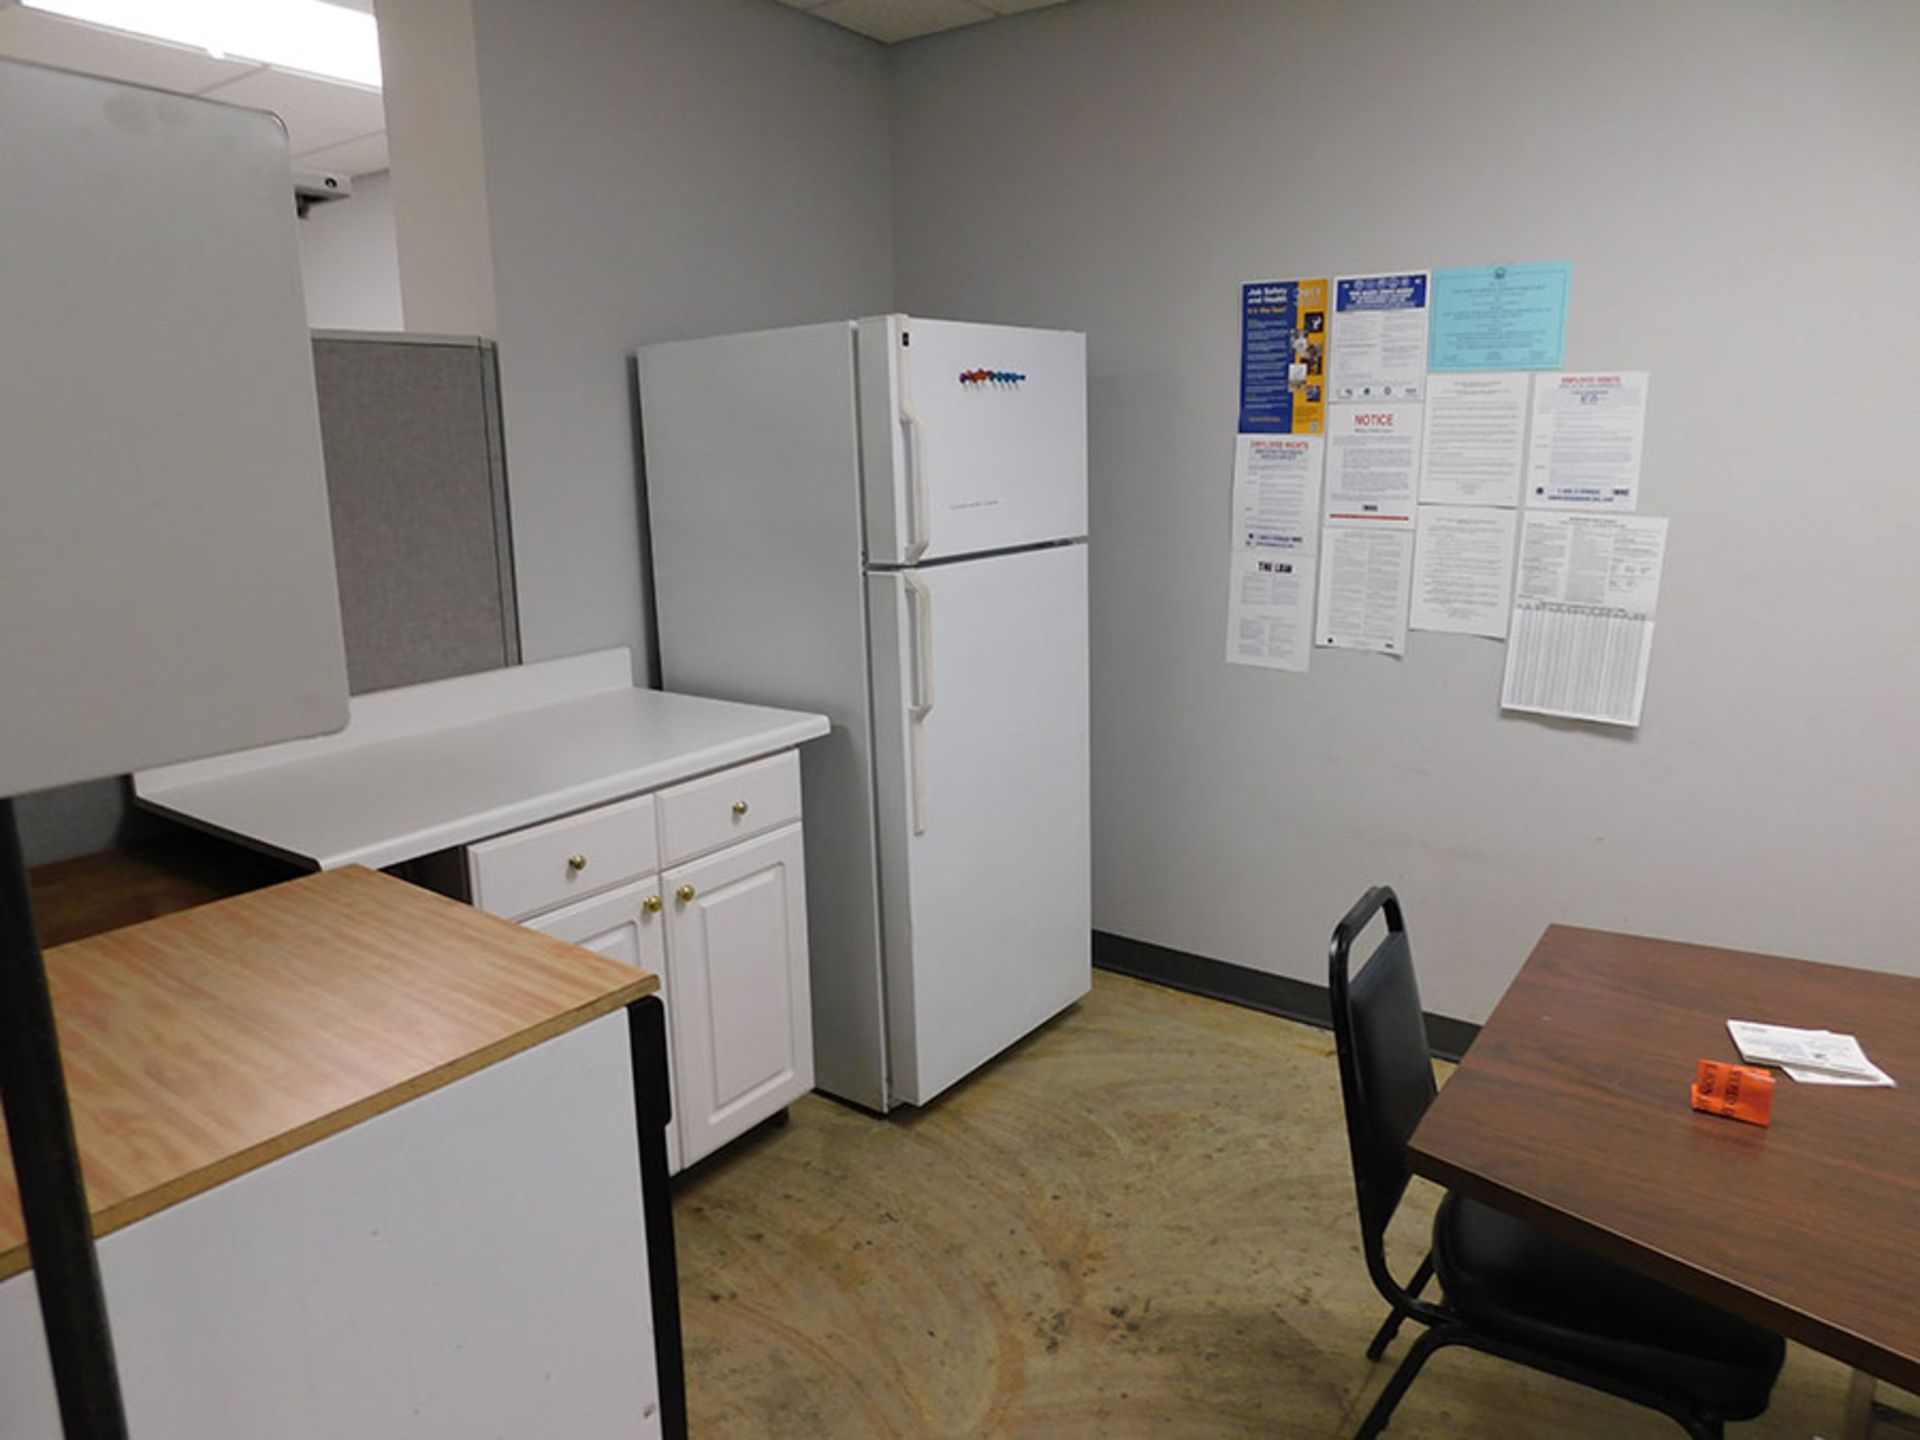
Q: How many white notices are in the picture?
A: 9